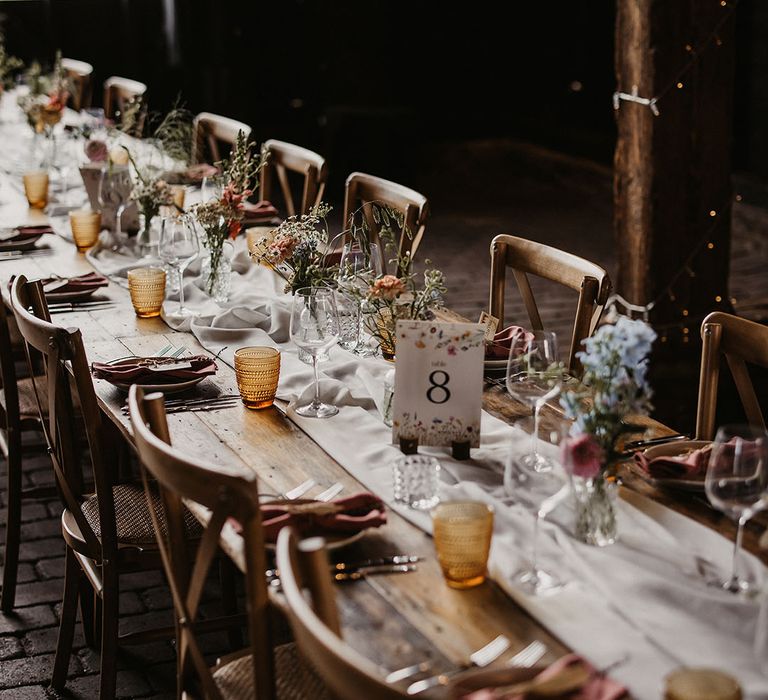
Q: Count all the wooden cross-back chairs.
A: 11